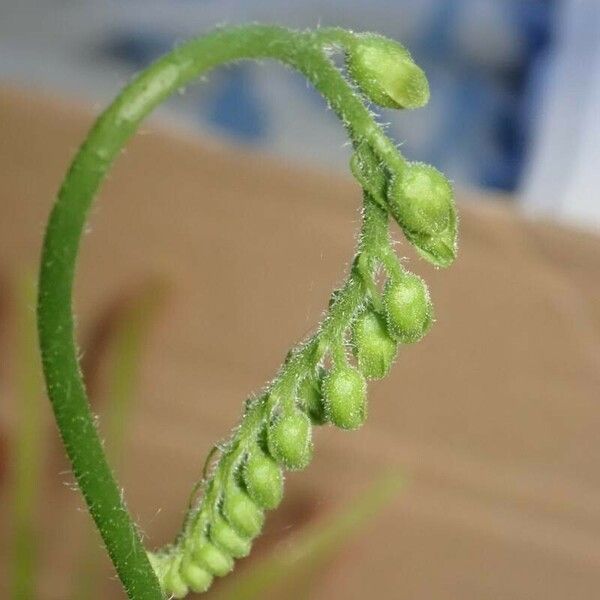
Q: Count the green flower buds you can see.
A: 13